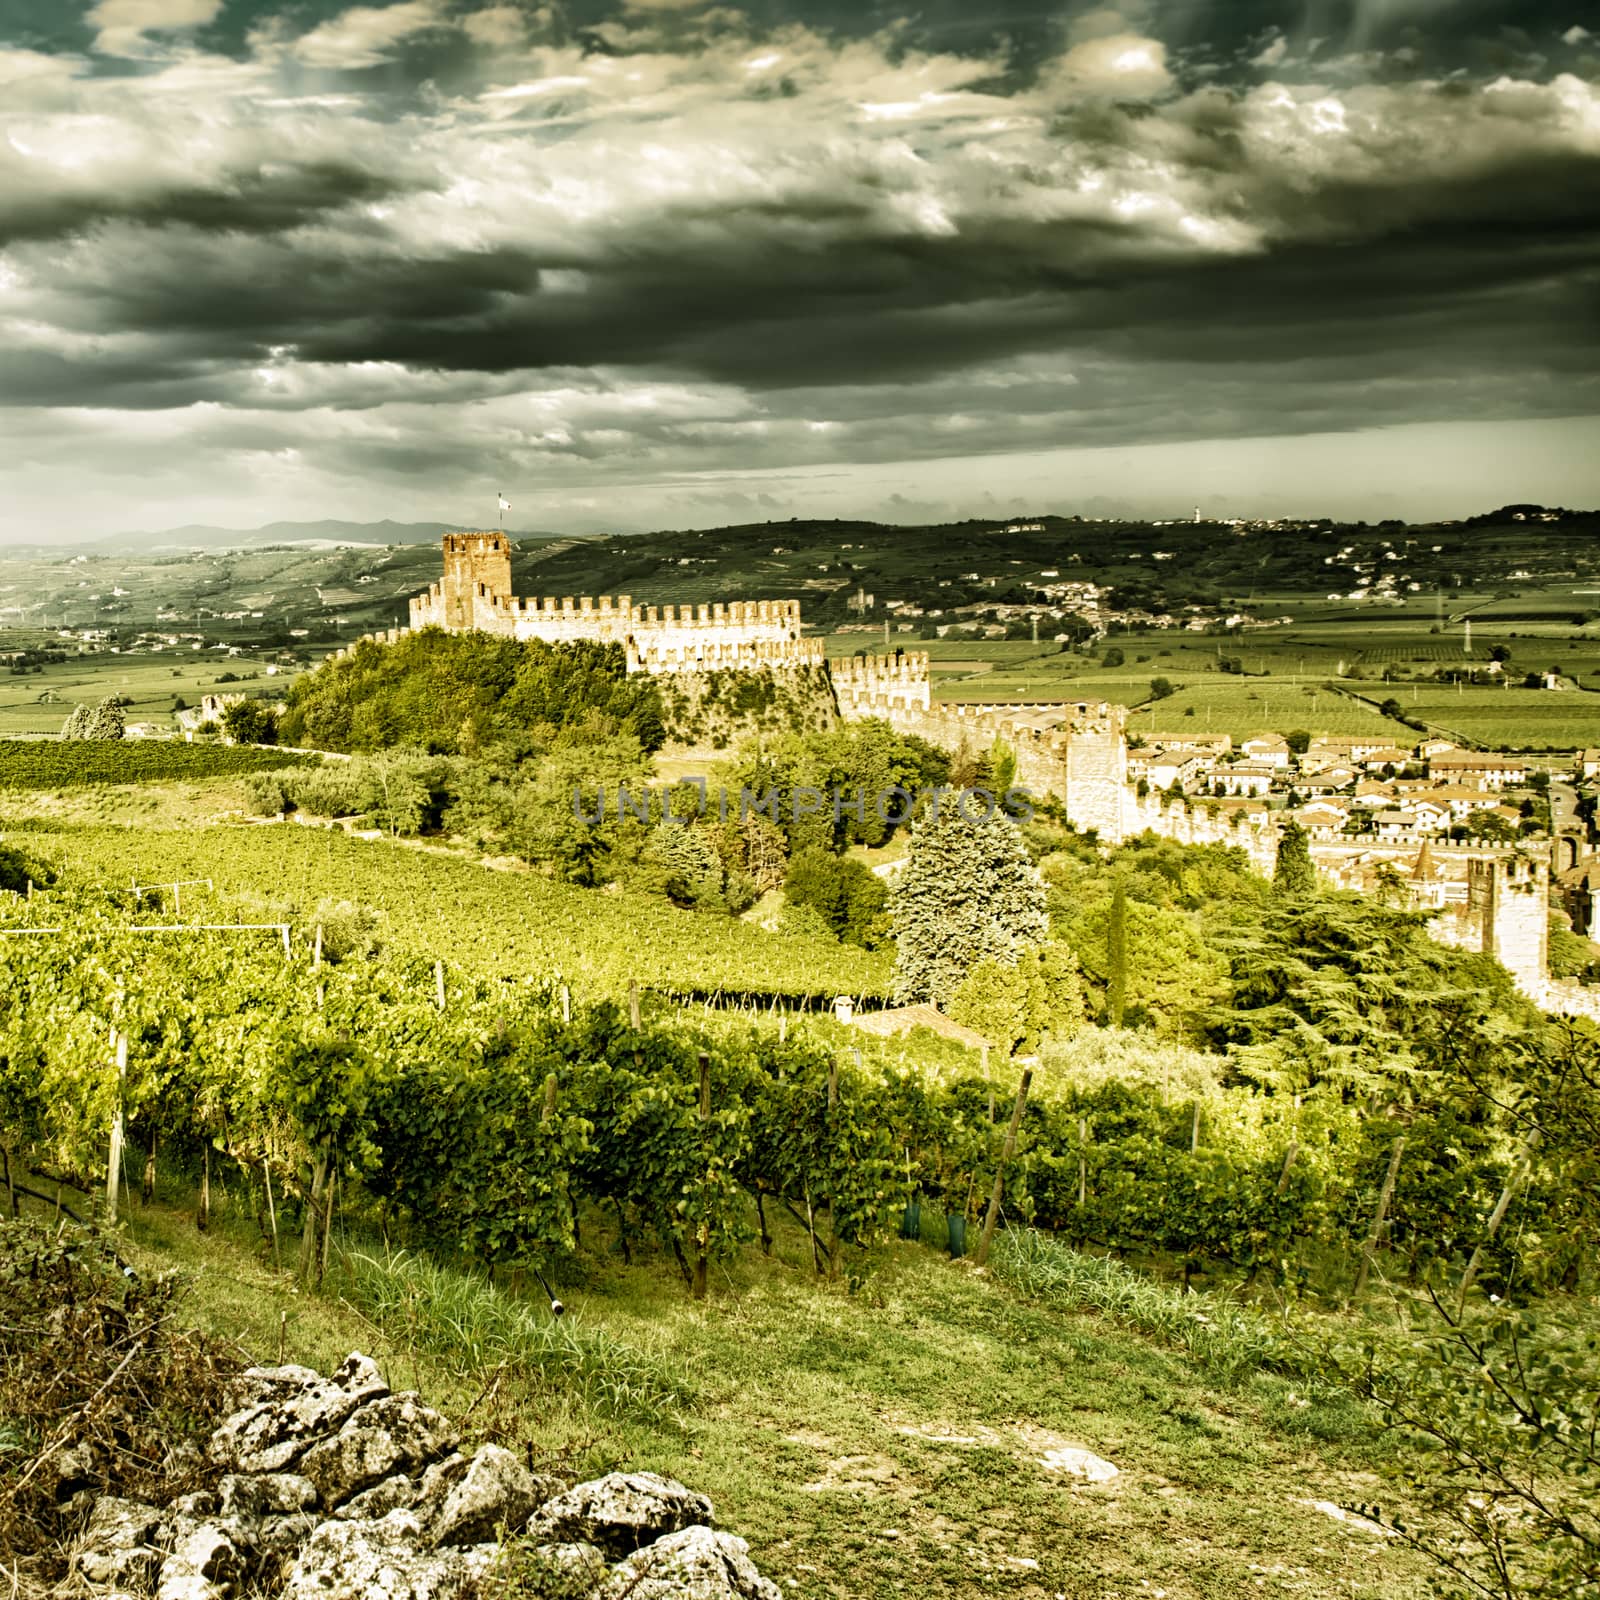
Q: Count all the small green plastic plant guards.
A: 2